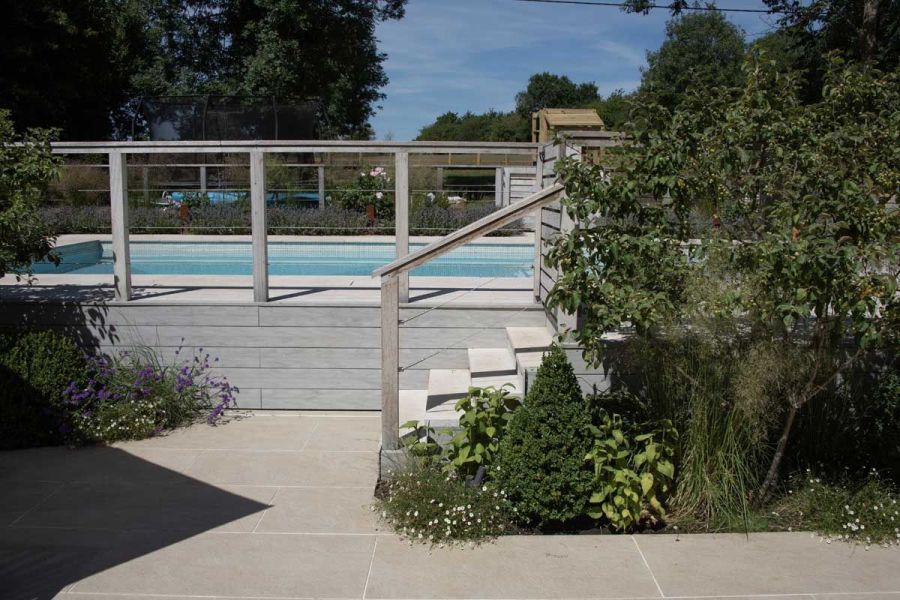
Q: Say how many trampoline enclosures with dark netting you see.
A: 1